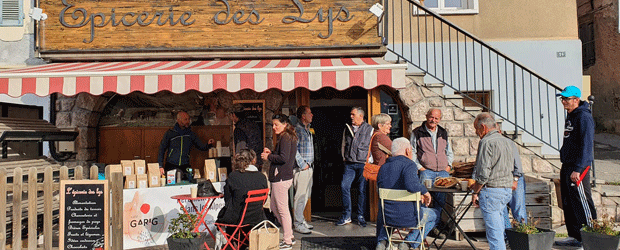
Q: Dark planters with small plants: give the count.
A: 3